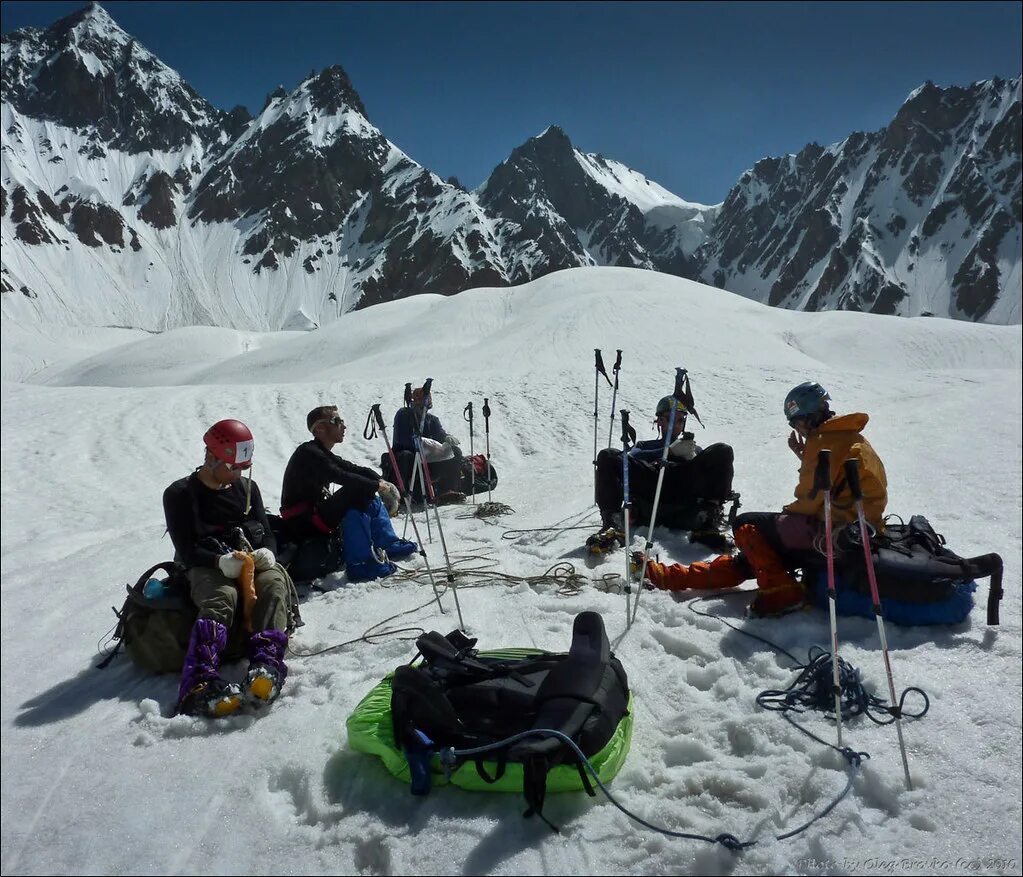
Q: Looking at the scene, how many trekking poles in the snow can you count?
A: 12